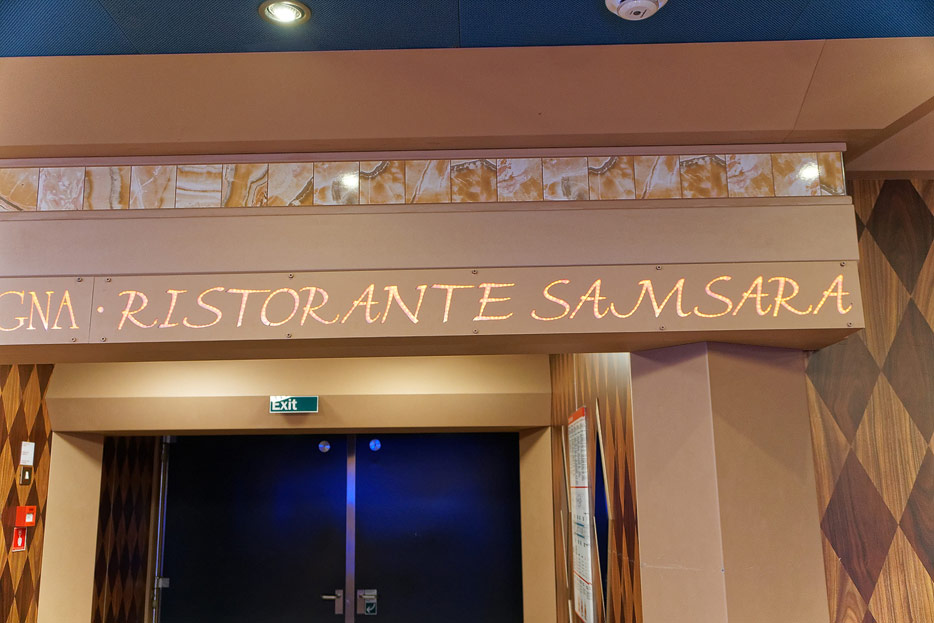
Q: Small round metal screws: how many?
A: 12